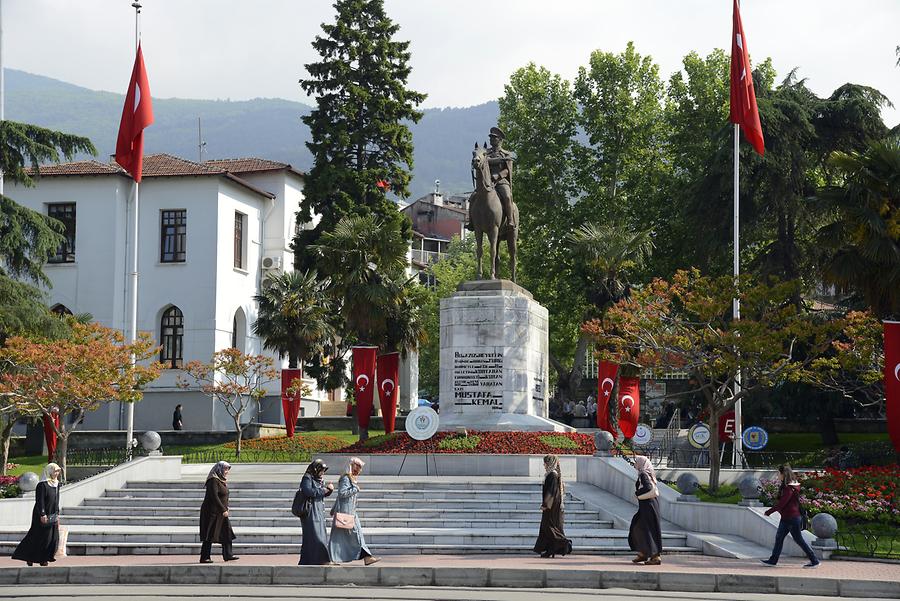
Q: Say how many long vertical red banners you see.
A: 7